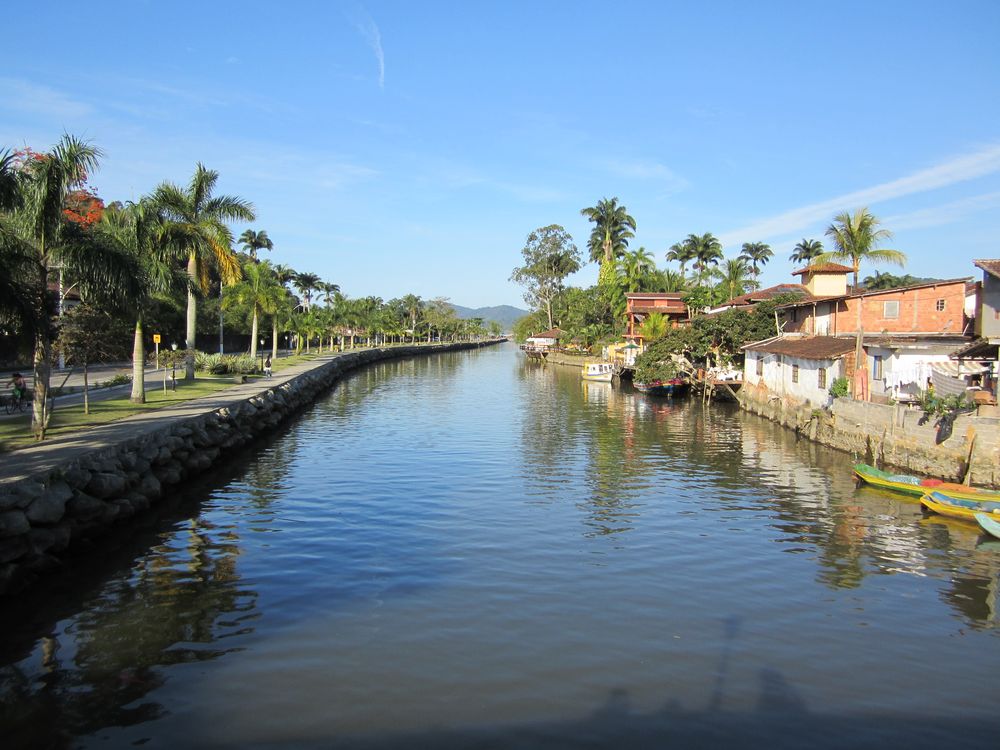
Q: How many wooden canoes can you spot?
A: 3